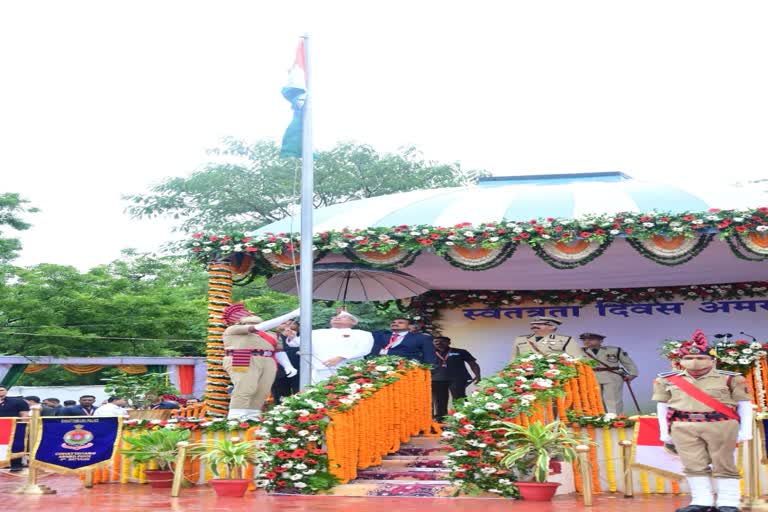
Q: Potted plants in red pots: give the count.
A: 3